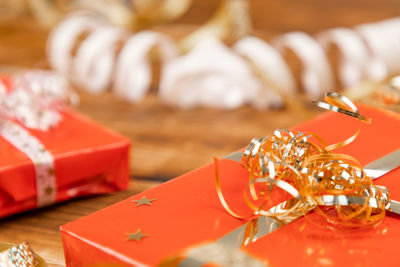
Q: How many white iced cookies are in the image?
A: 0